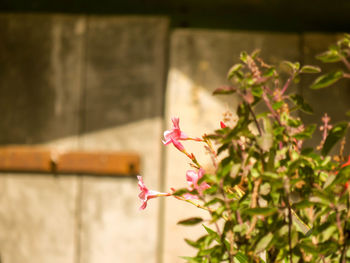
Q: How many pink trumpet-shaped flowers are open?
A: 3